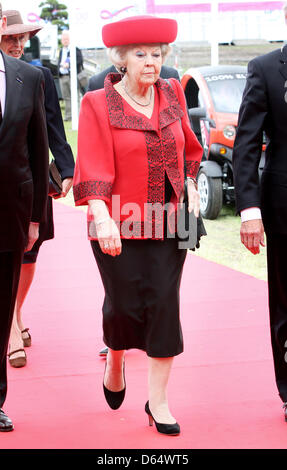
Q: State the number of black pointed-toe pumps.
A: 2